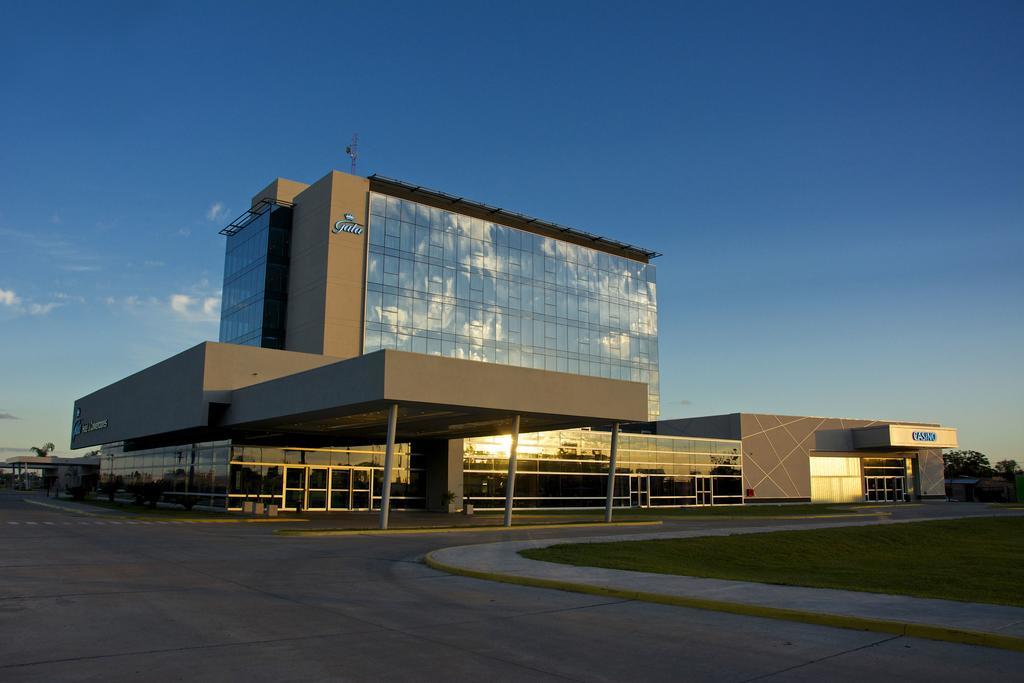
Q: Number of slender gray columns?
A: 3